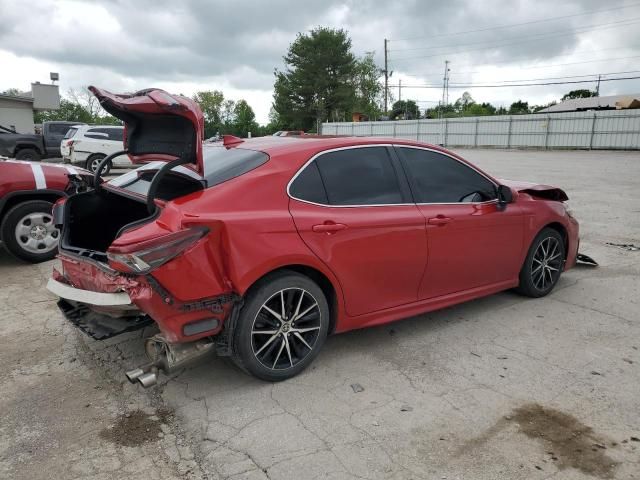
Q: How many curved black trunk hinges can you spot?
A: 2